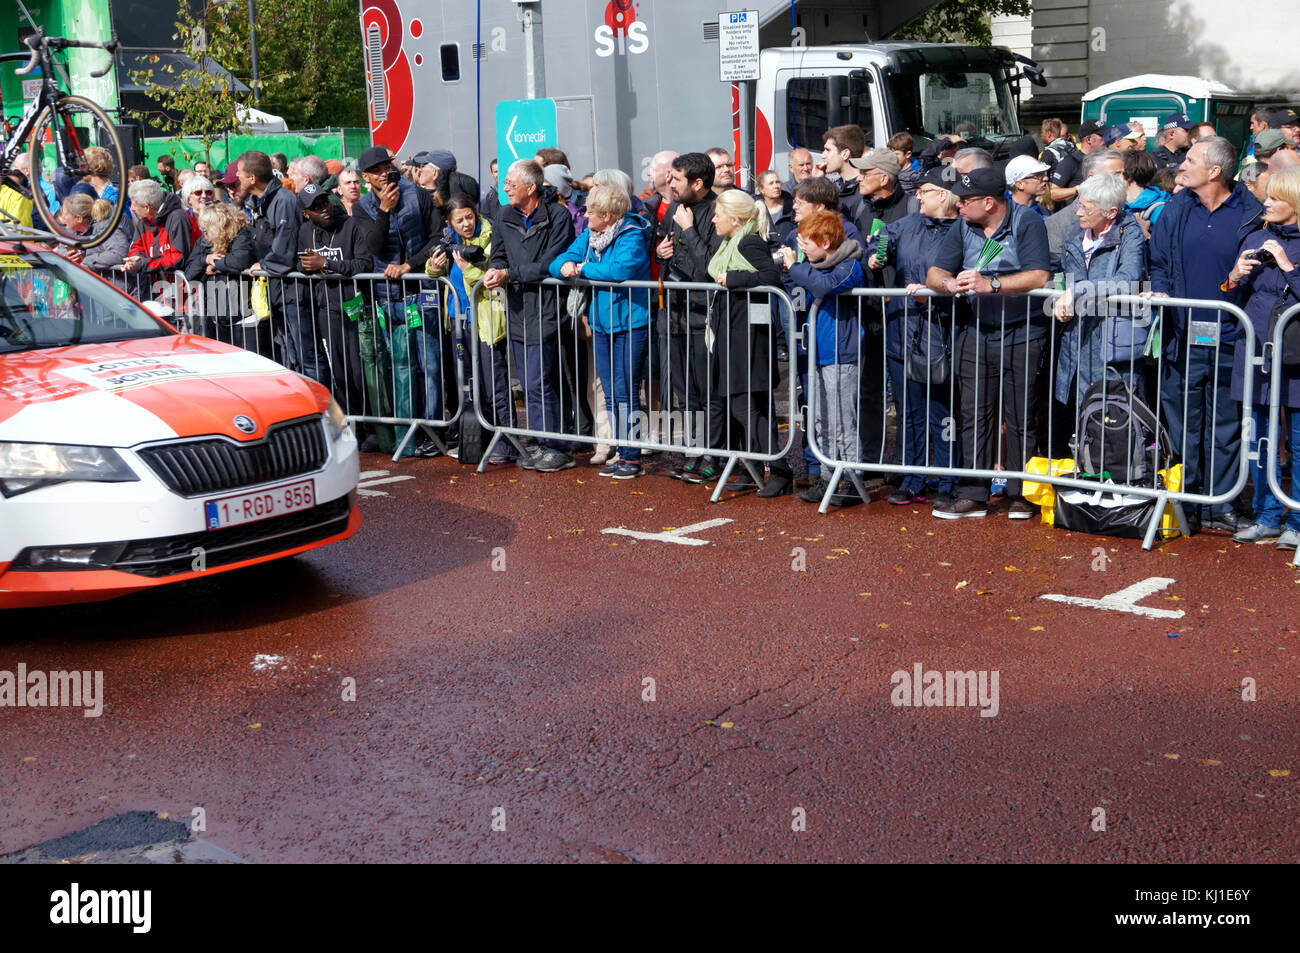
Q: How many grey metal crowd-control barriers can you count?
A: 5